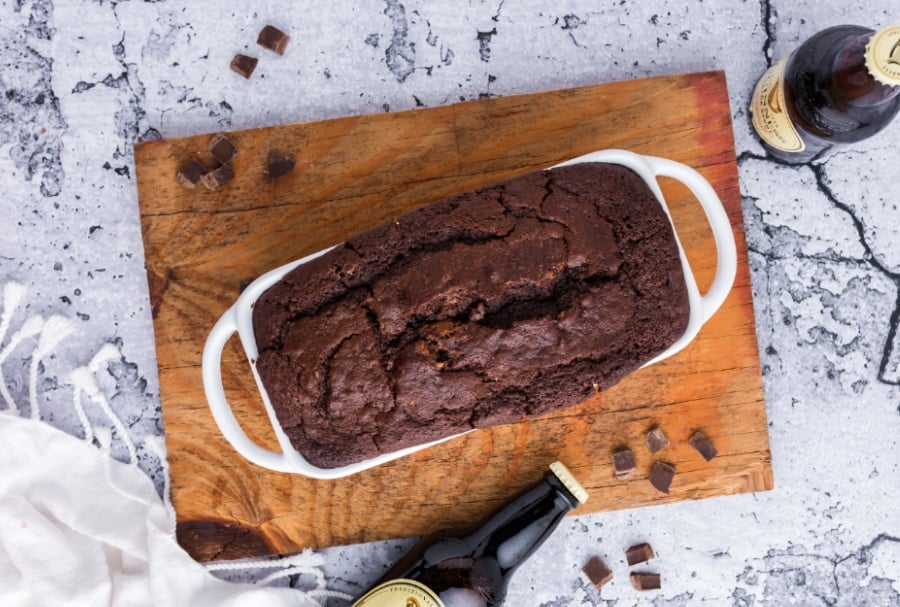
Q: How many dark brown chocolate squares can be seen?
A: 13